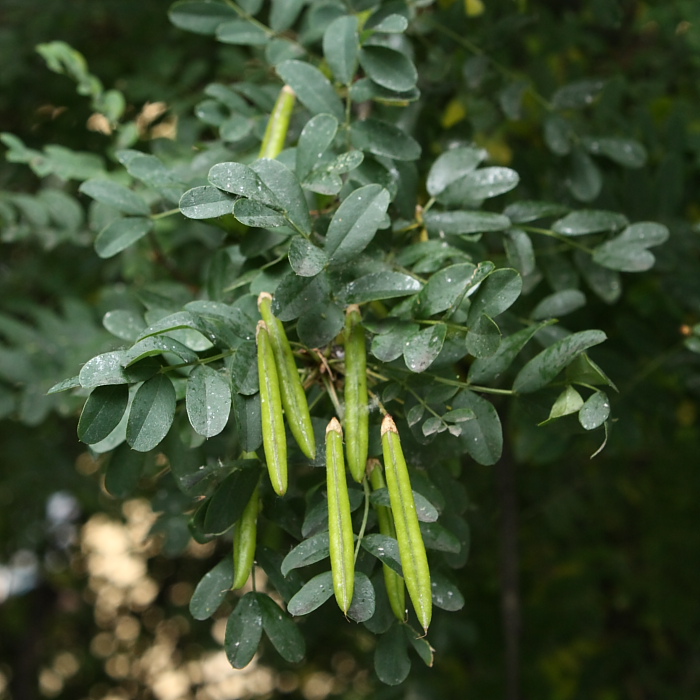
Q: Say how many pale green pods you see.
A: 8